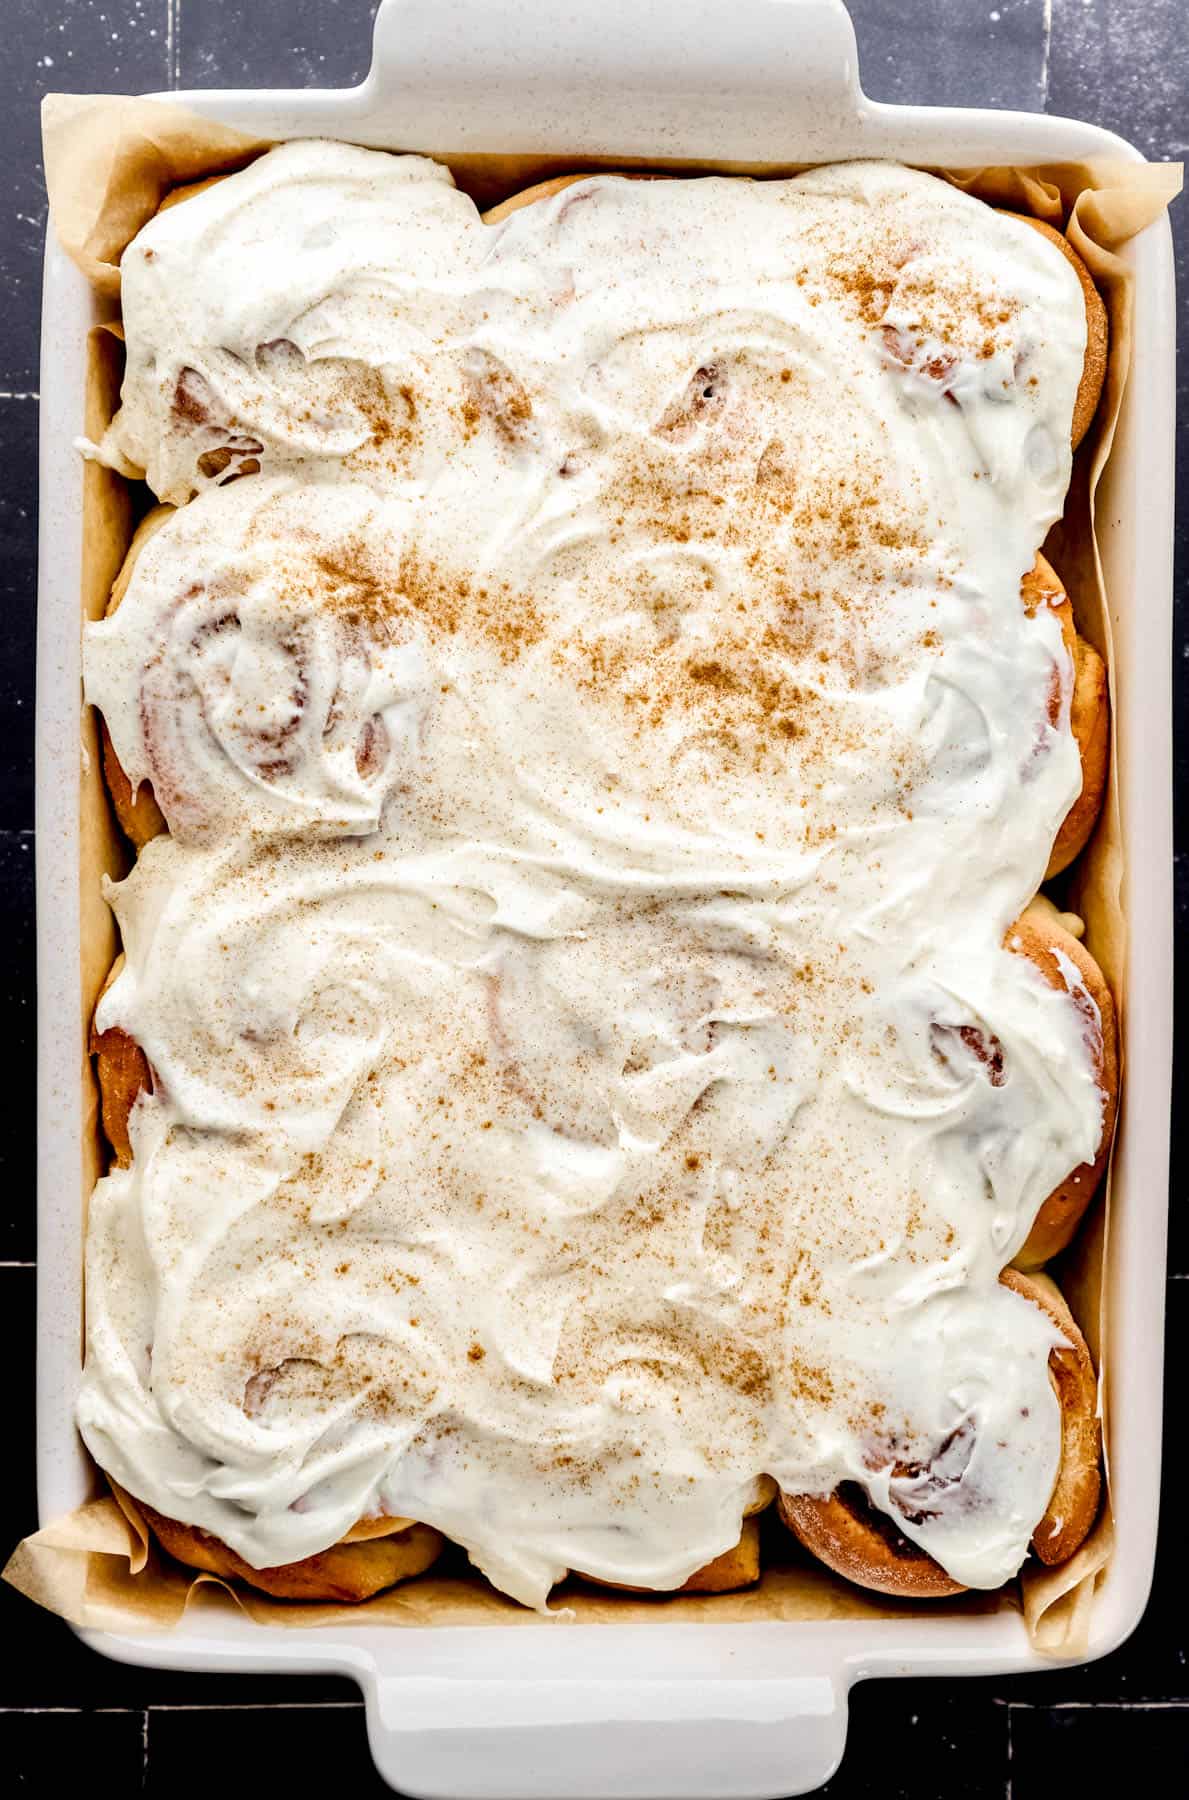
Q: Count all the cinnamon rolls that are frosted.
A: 12